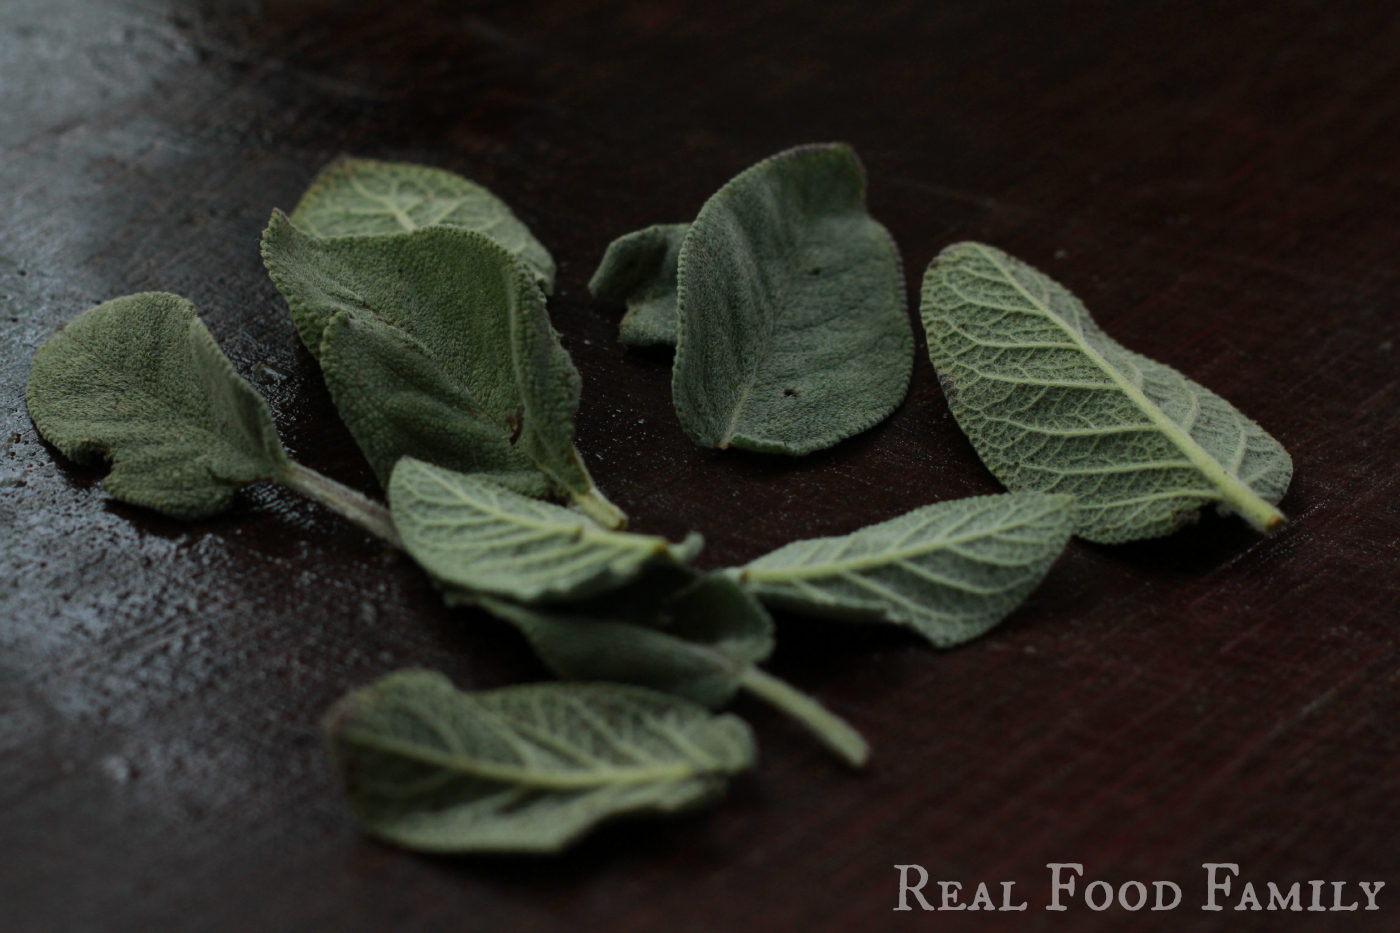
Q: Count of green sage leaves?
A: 10